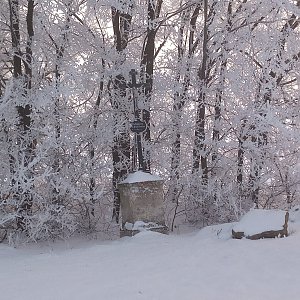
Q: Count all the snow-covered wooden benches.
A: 1